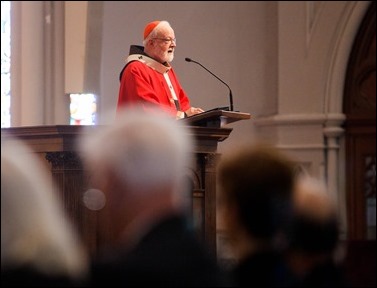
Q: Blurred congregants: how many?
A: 4